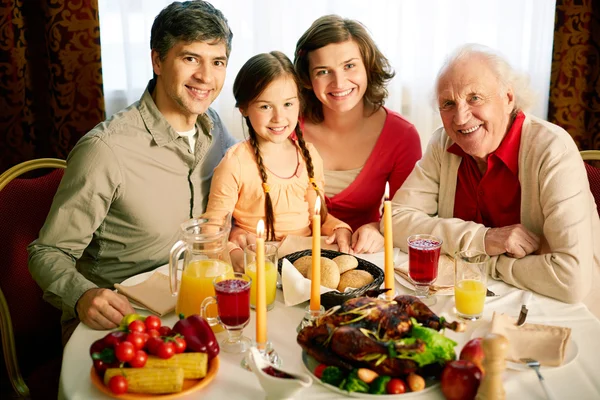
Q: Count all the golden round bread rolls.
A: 4